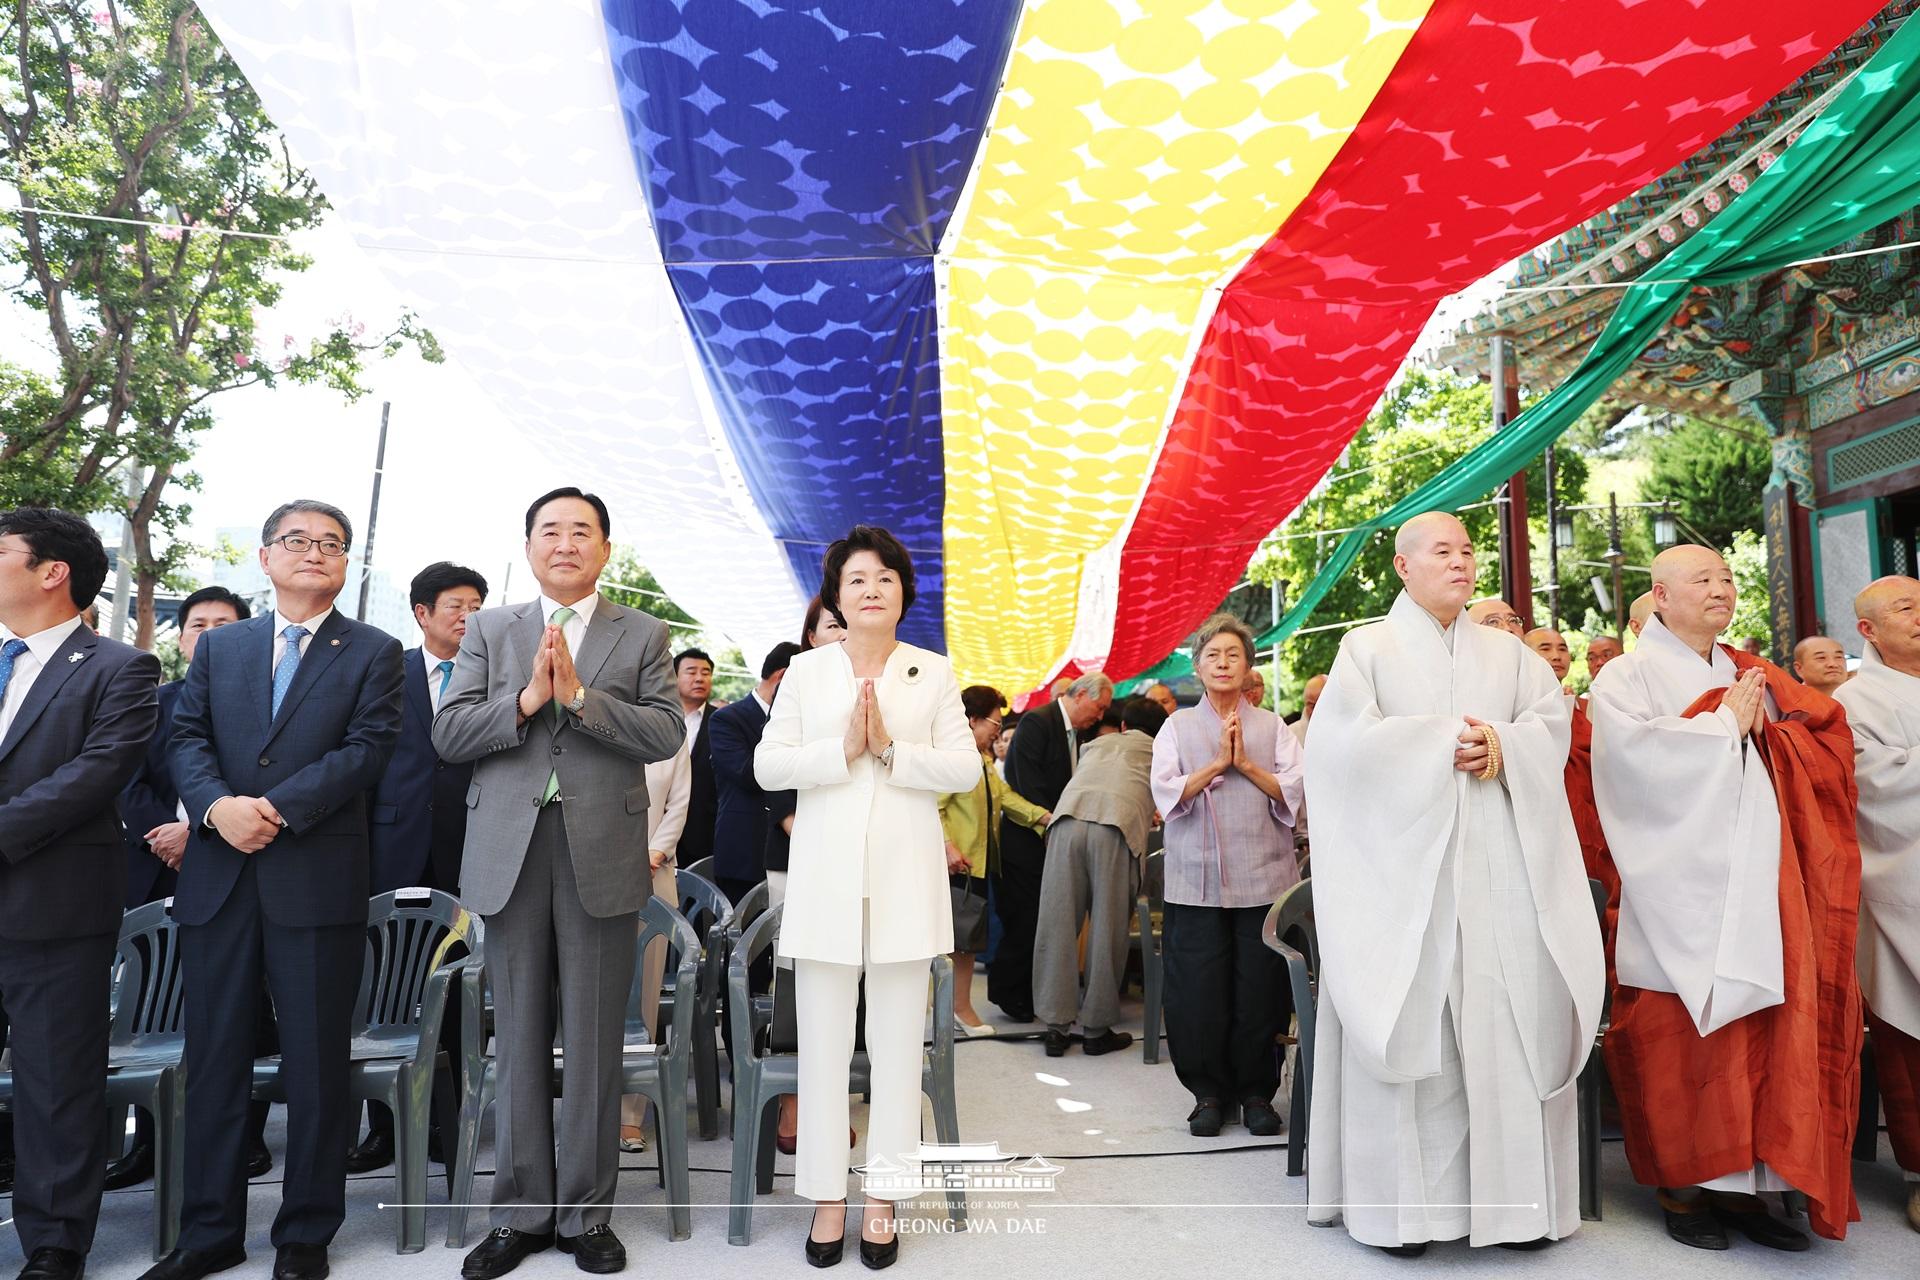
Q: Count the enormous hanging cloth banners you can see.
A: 5